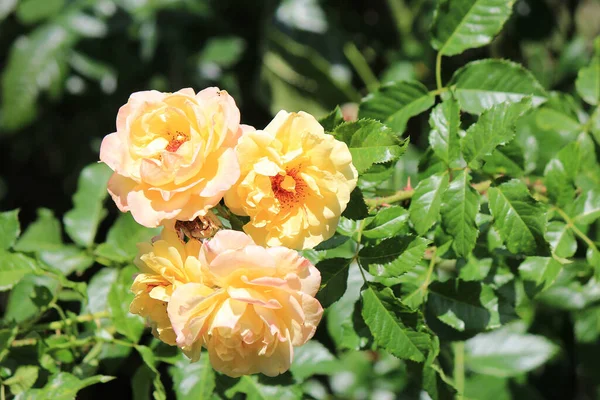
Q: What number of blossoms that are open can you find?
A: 4